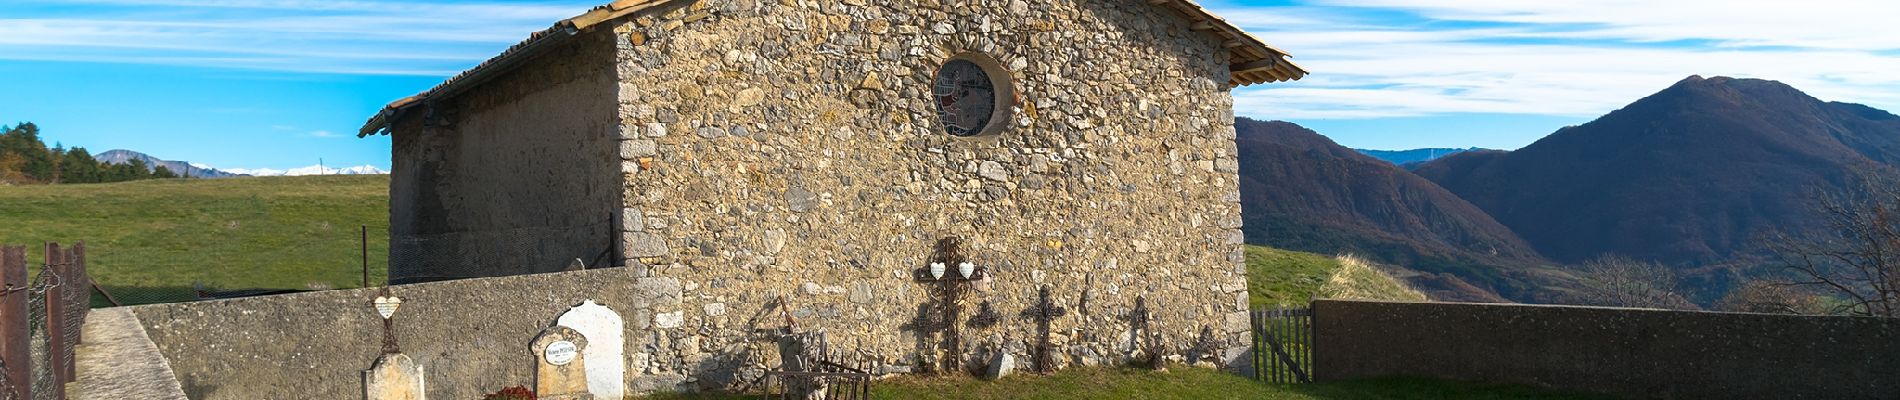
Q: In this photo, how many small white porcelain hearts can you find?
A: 3